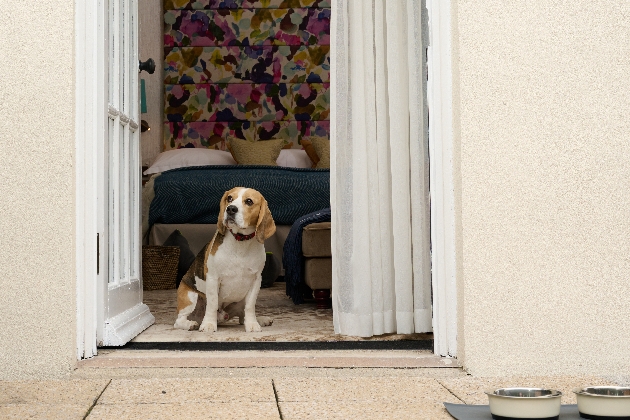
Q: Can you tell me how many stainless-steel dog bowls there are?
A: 2